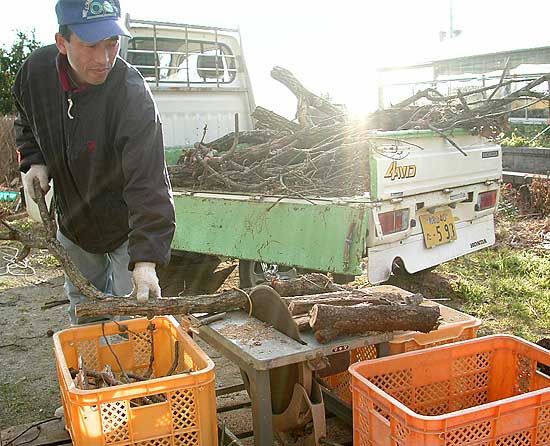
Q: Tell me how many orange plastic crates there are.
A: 3